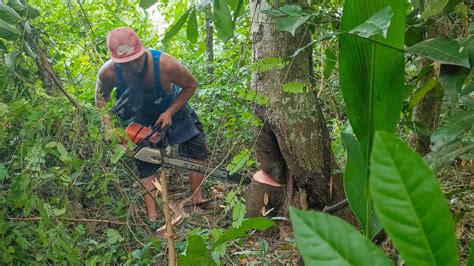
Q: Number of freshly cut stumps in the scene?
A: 1